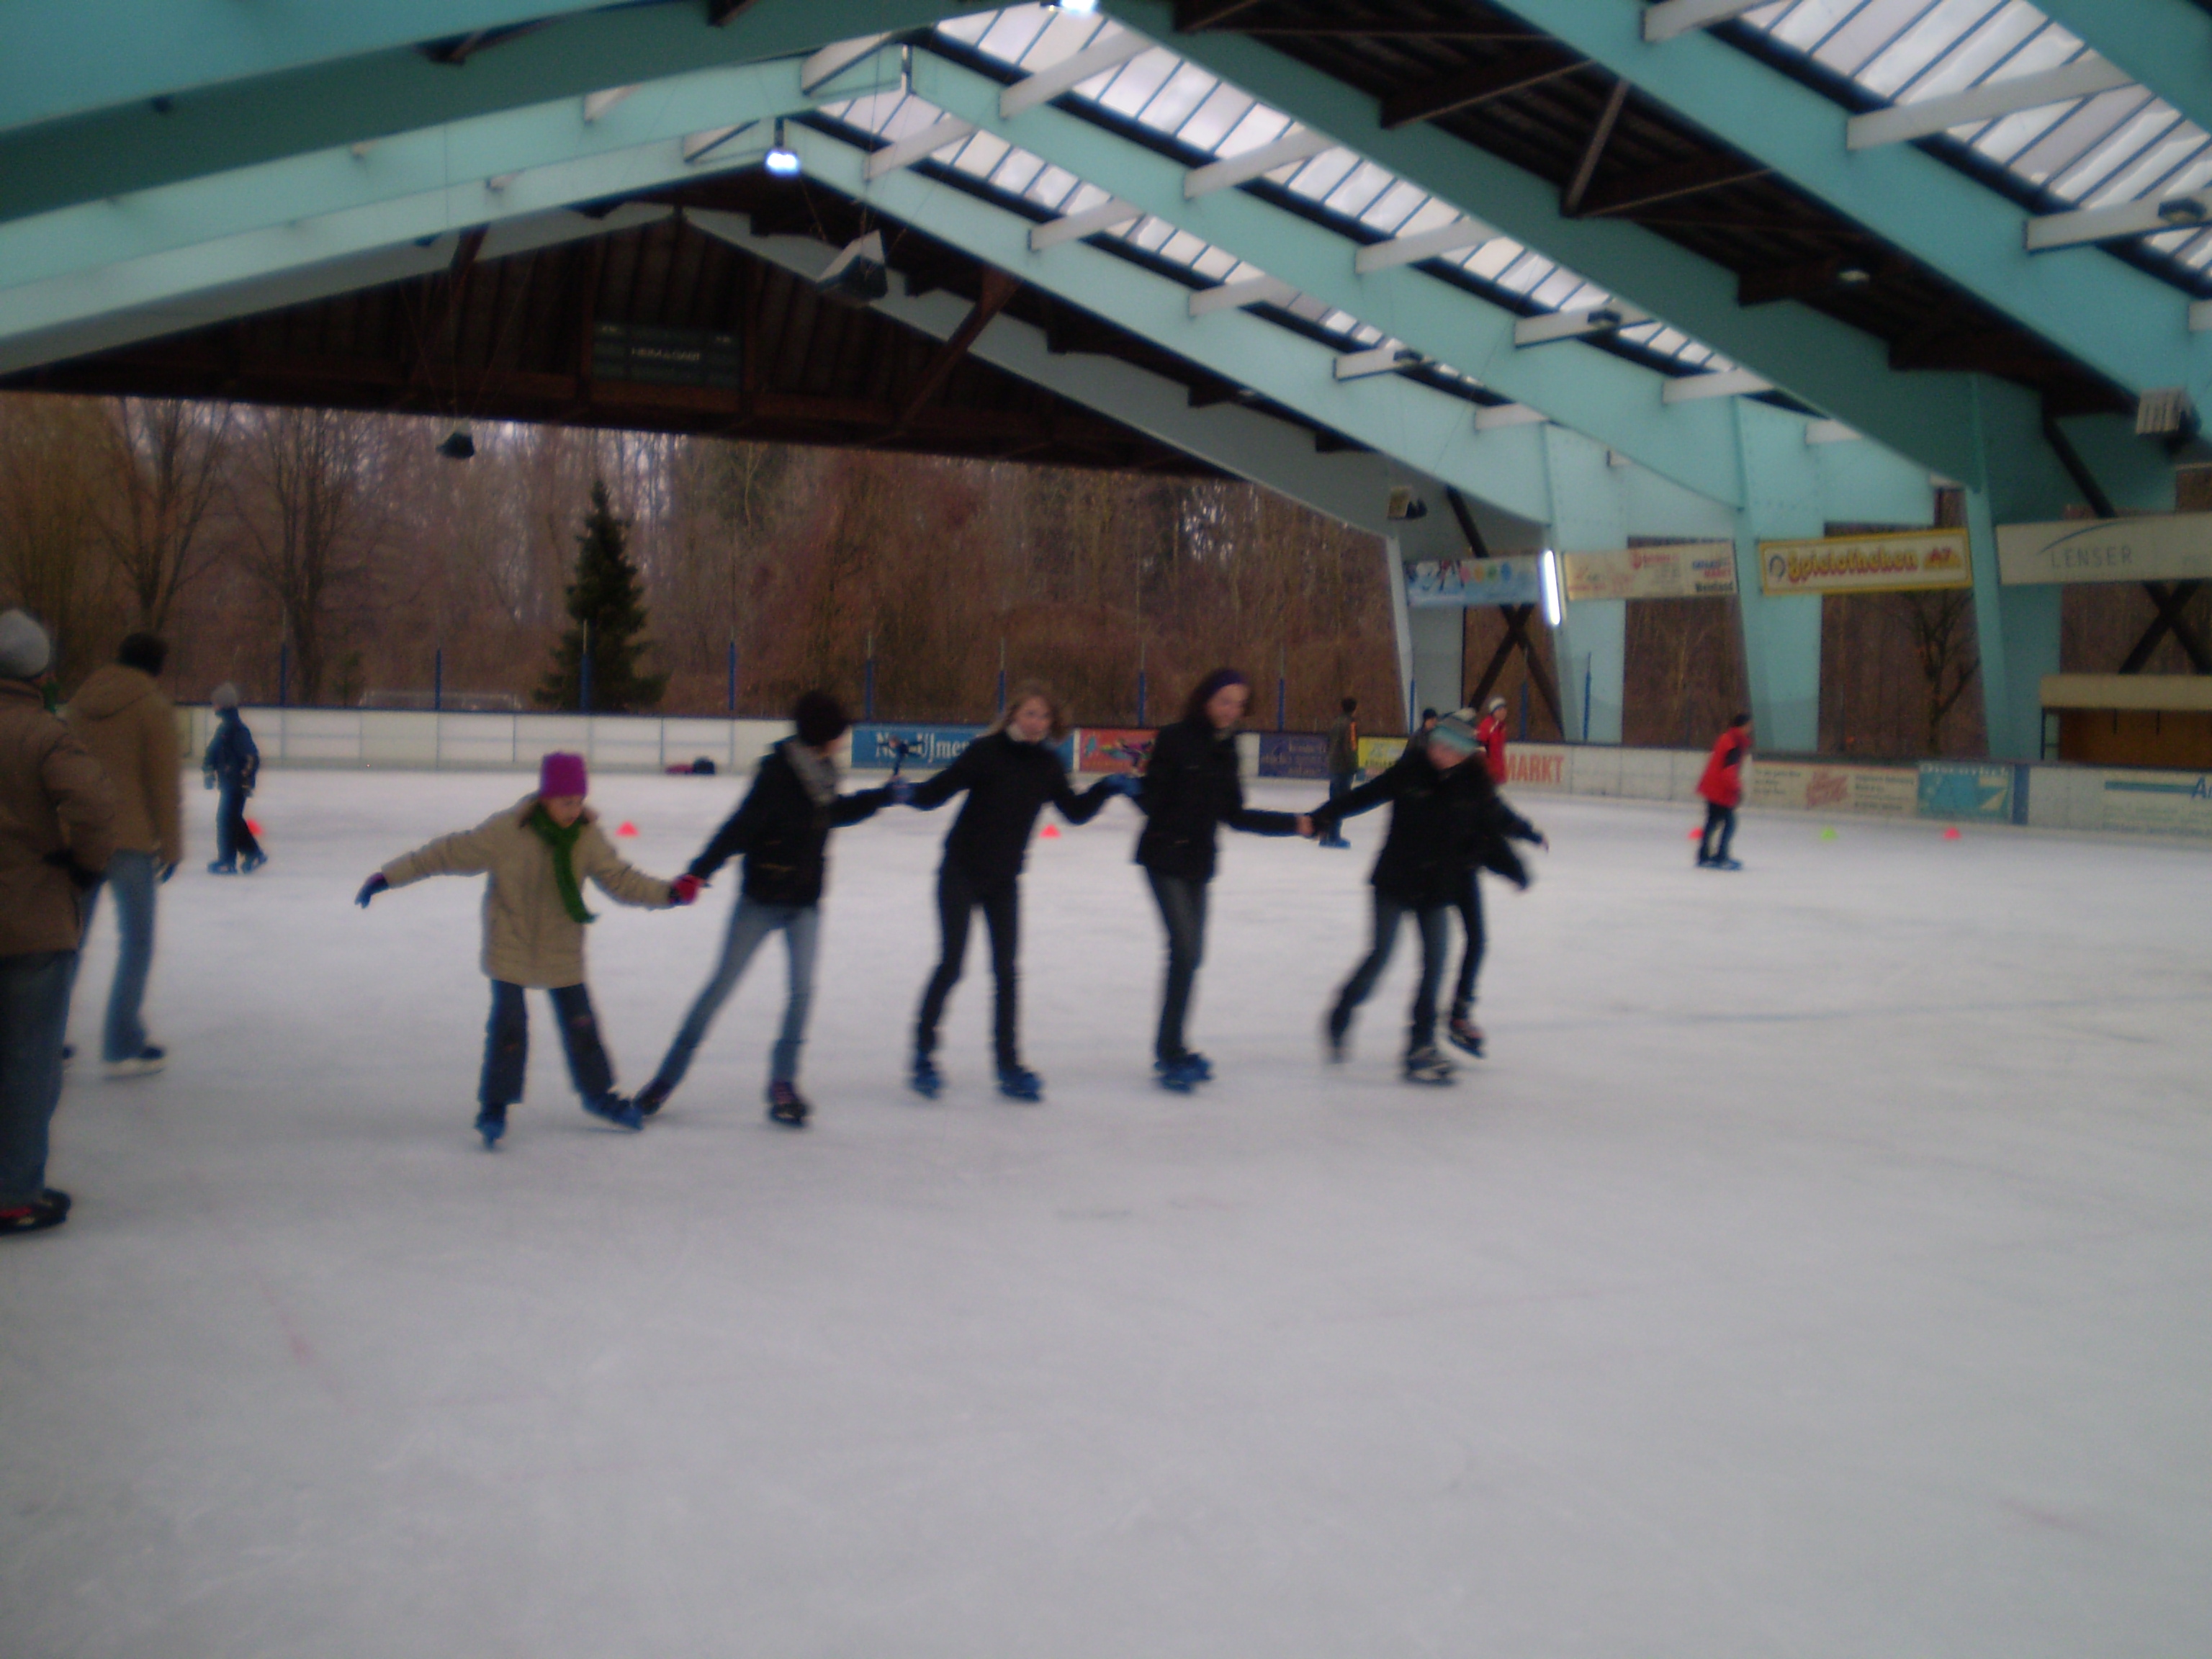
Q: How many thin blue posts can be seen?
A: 11